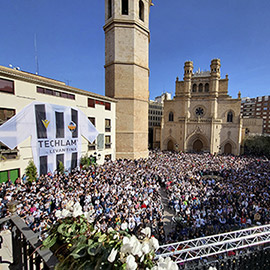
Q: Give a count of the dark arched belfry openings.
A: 3